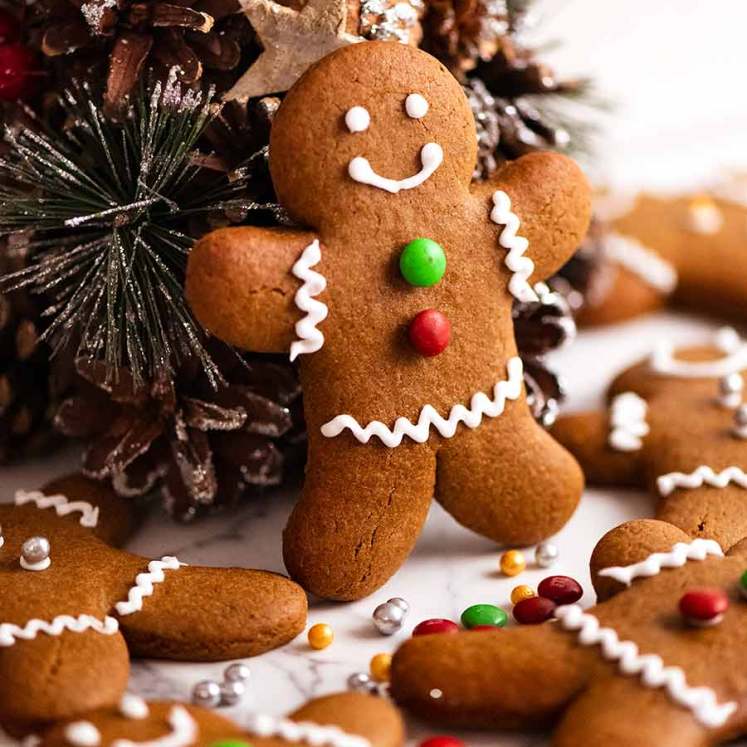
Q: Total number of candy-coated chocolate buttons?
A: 11